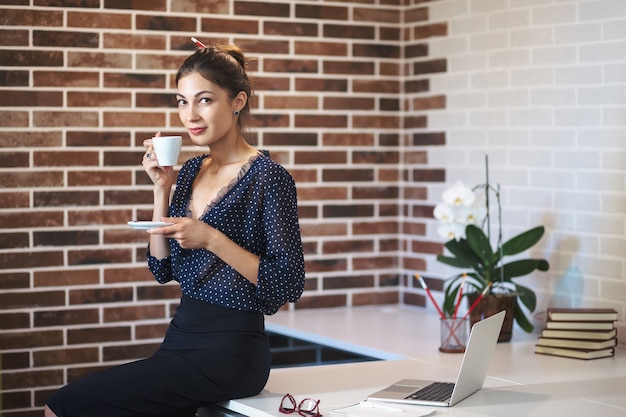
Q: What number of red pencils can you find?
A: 4